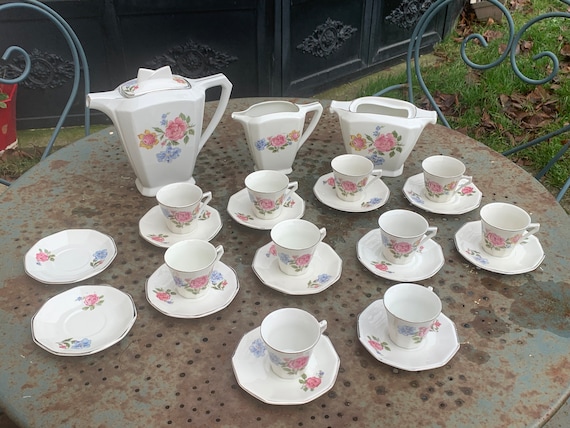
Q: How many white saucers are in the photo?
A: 12